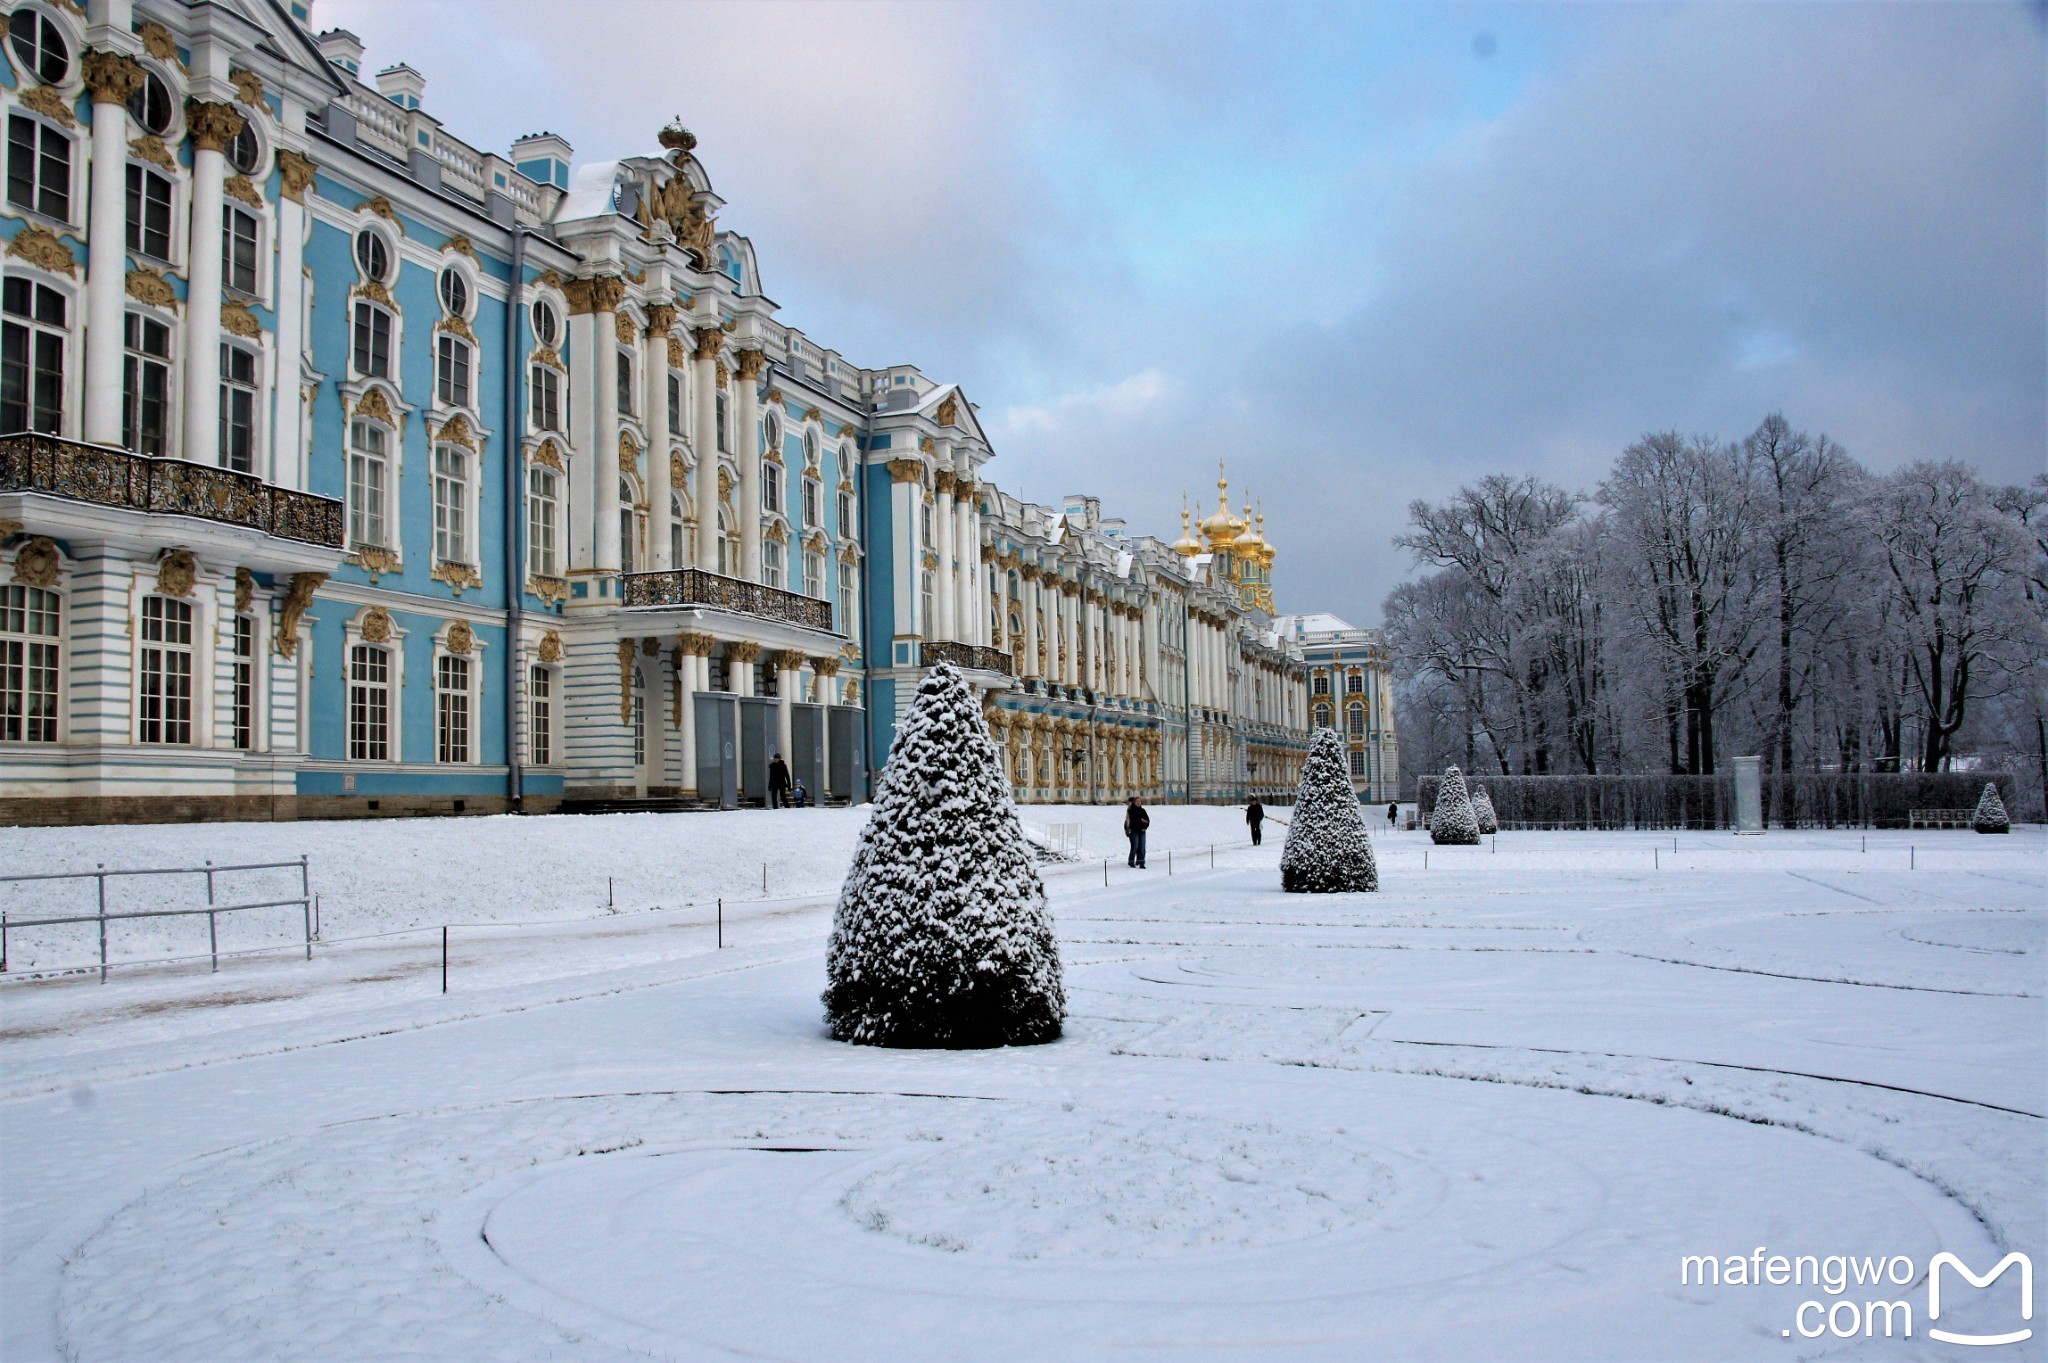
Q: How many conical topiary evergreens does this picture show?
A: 5